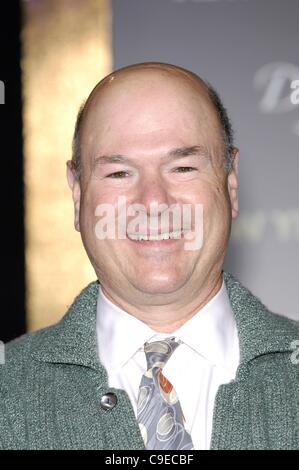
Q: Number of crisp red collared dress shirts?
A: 0